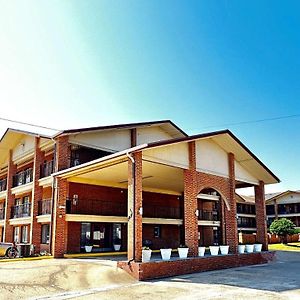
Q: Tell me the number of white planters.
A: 11